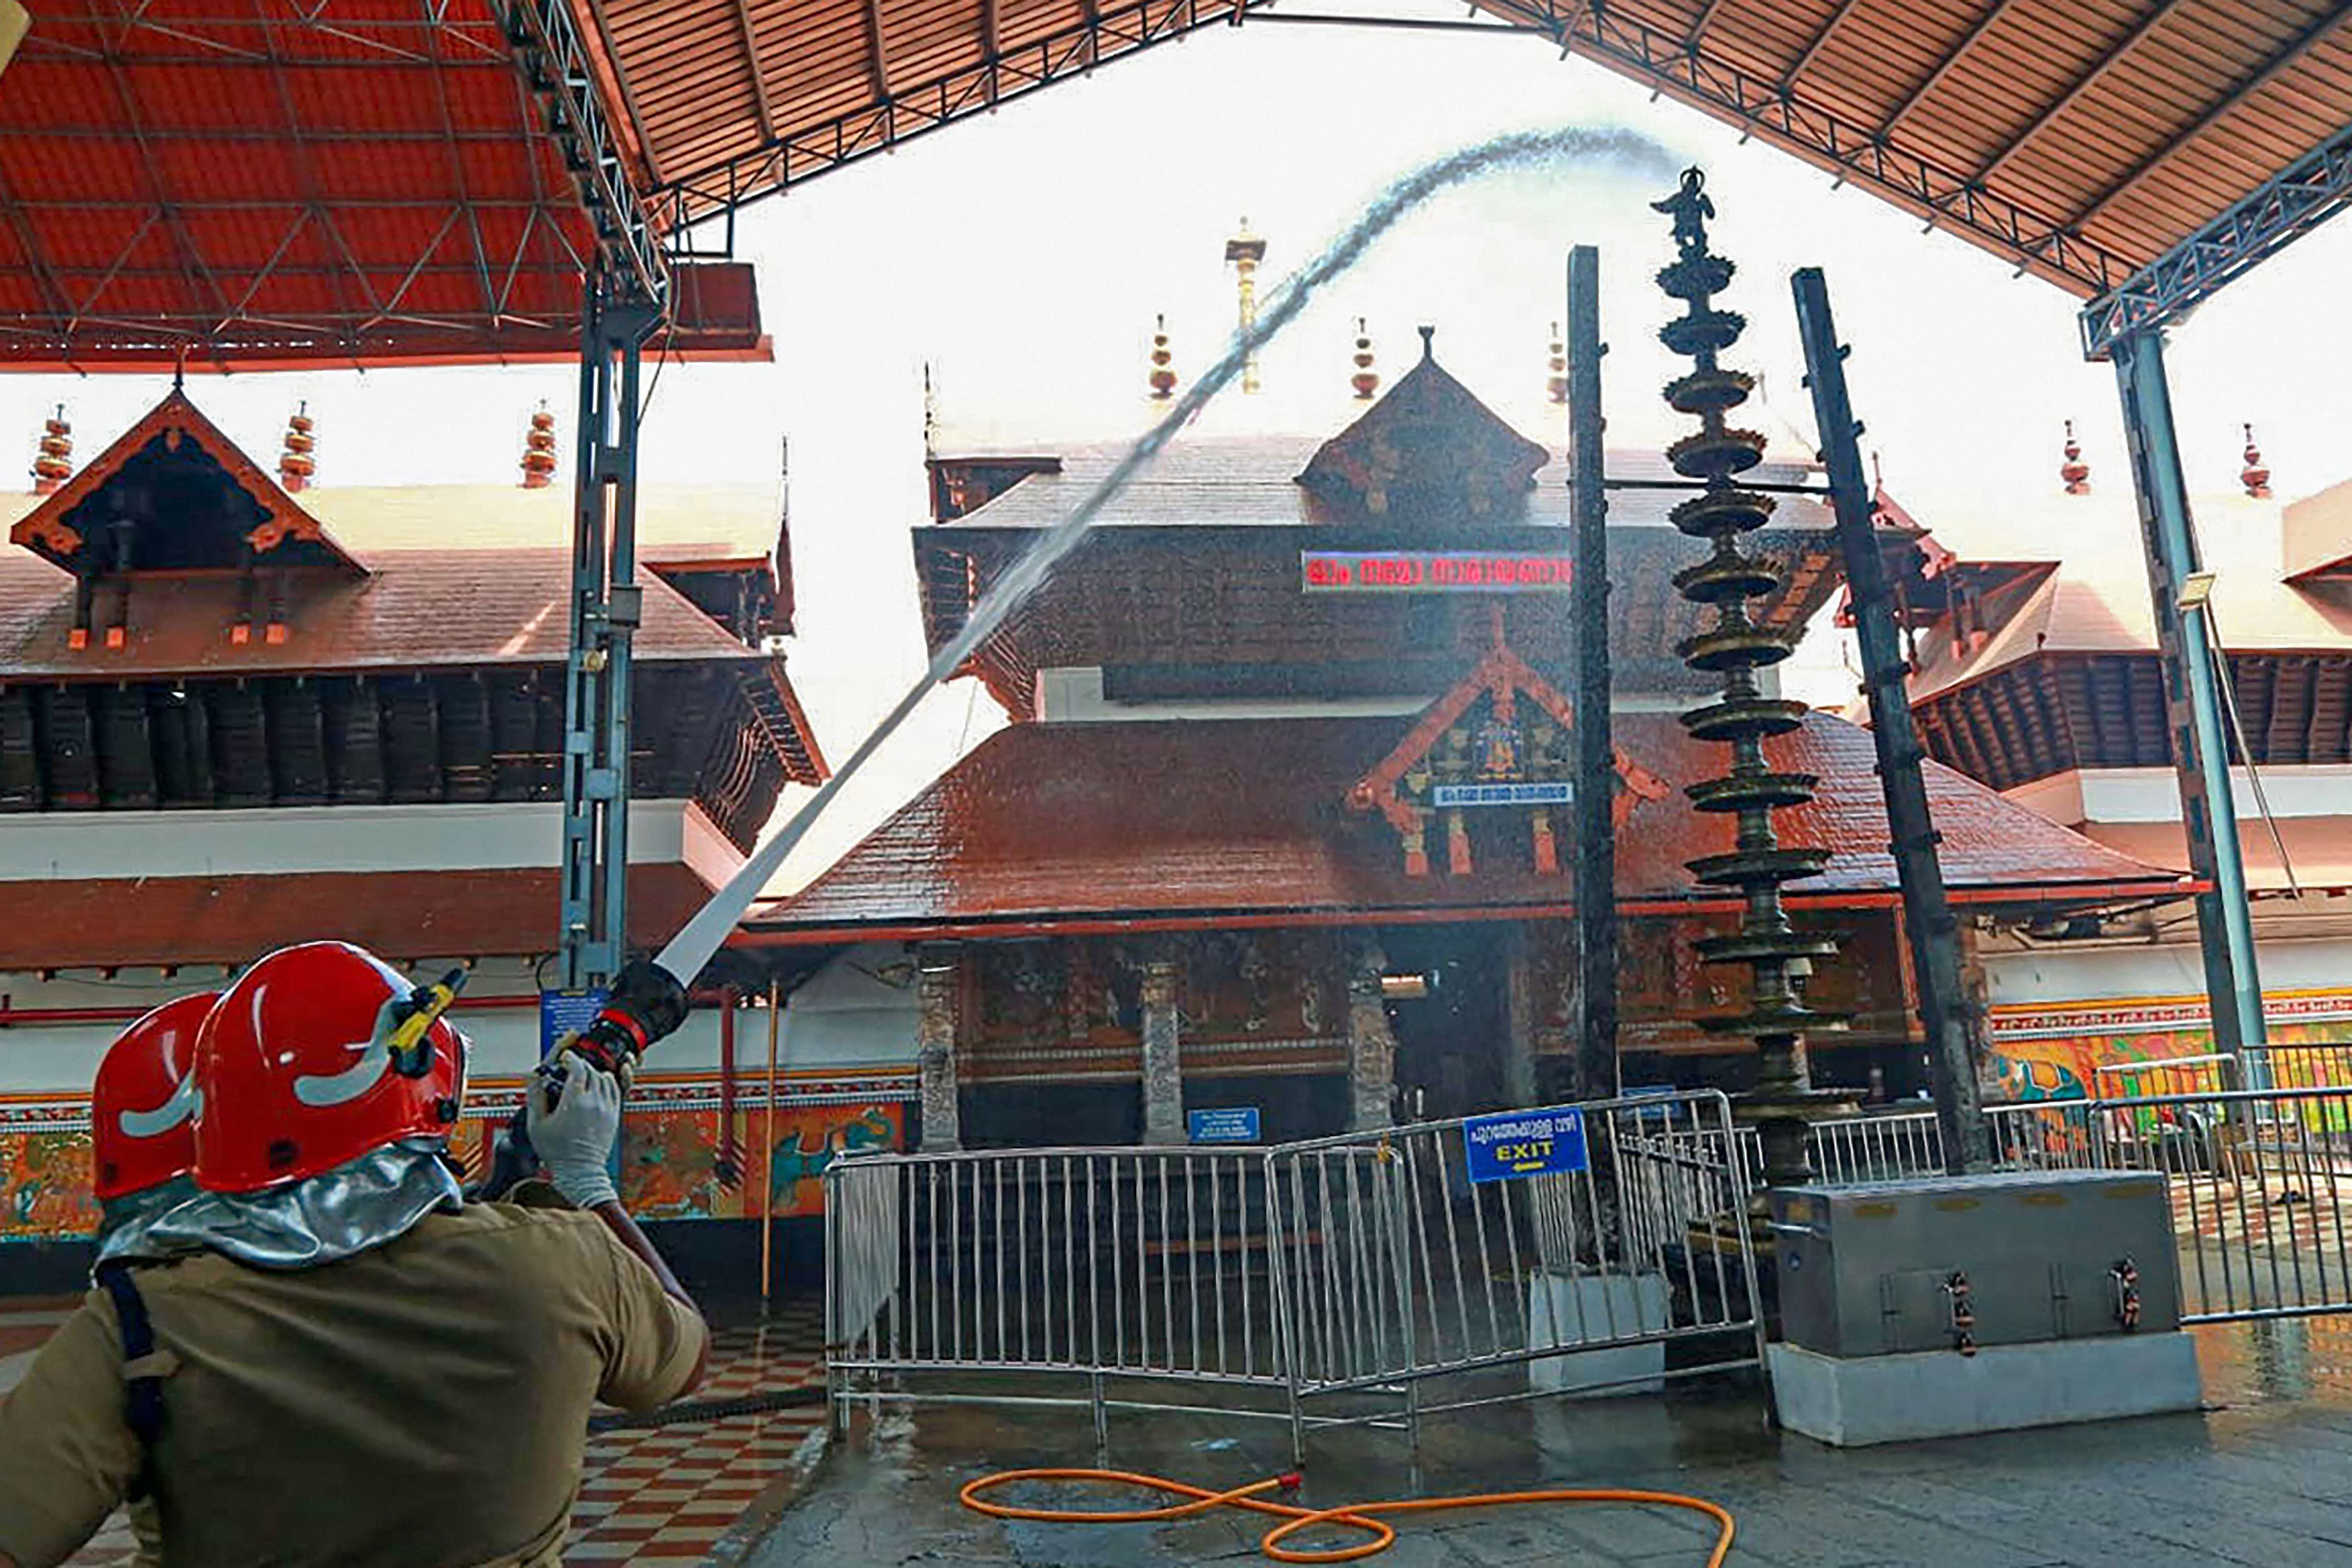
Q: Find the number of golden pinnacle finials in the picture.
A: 8